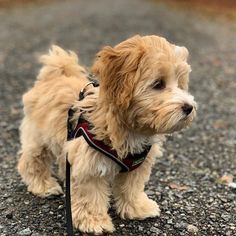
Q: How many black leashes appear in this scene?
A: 1